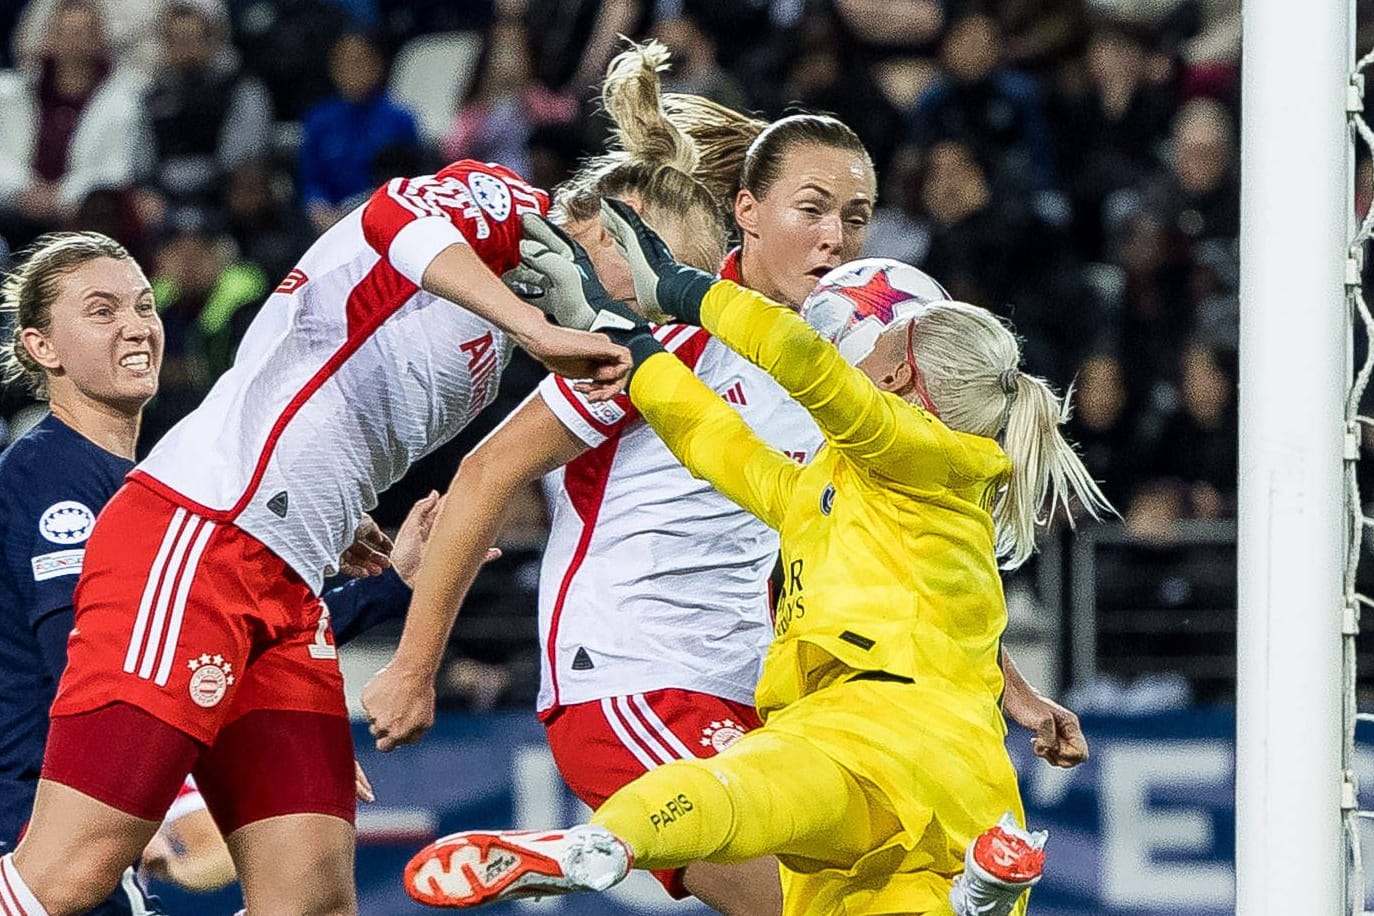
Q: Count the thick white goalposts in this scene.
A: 1